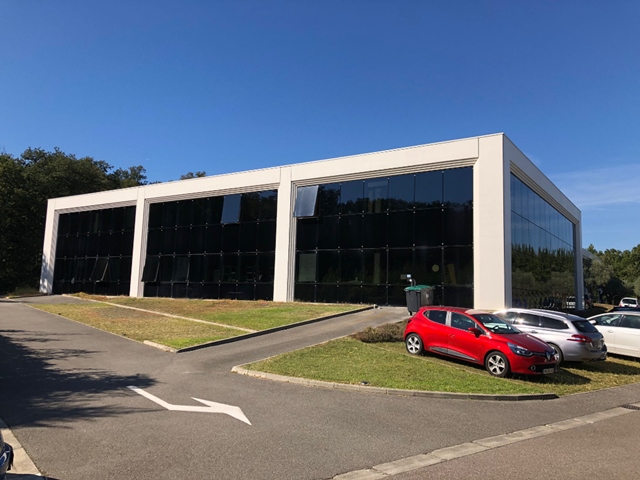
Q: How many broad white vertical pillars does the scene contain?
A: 5